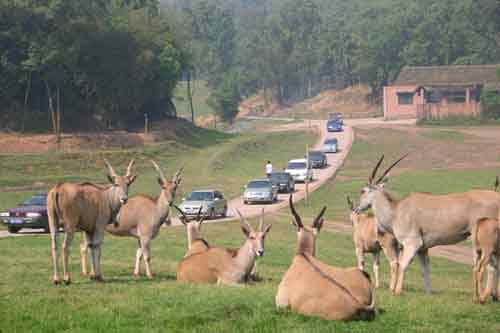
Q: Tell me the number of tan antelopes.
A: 8